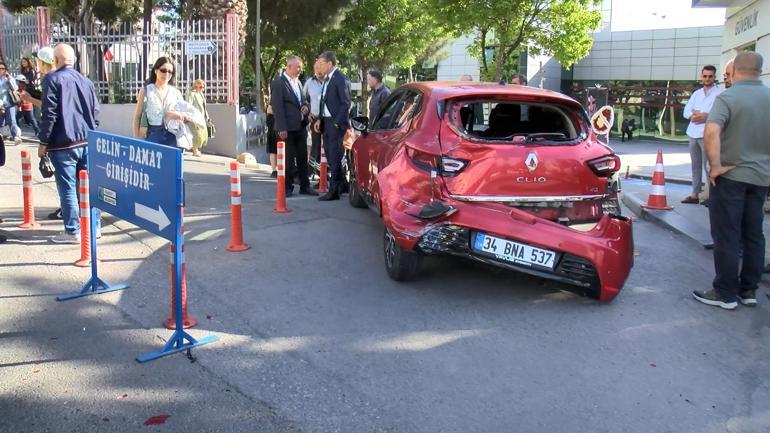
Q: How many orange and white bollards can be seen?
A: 6